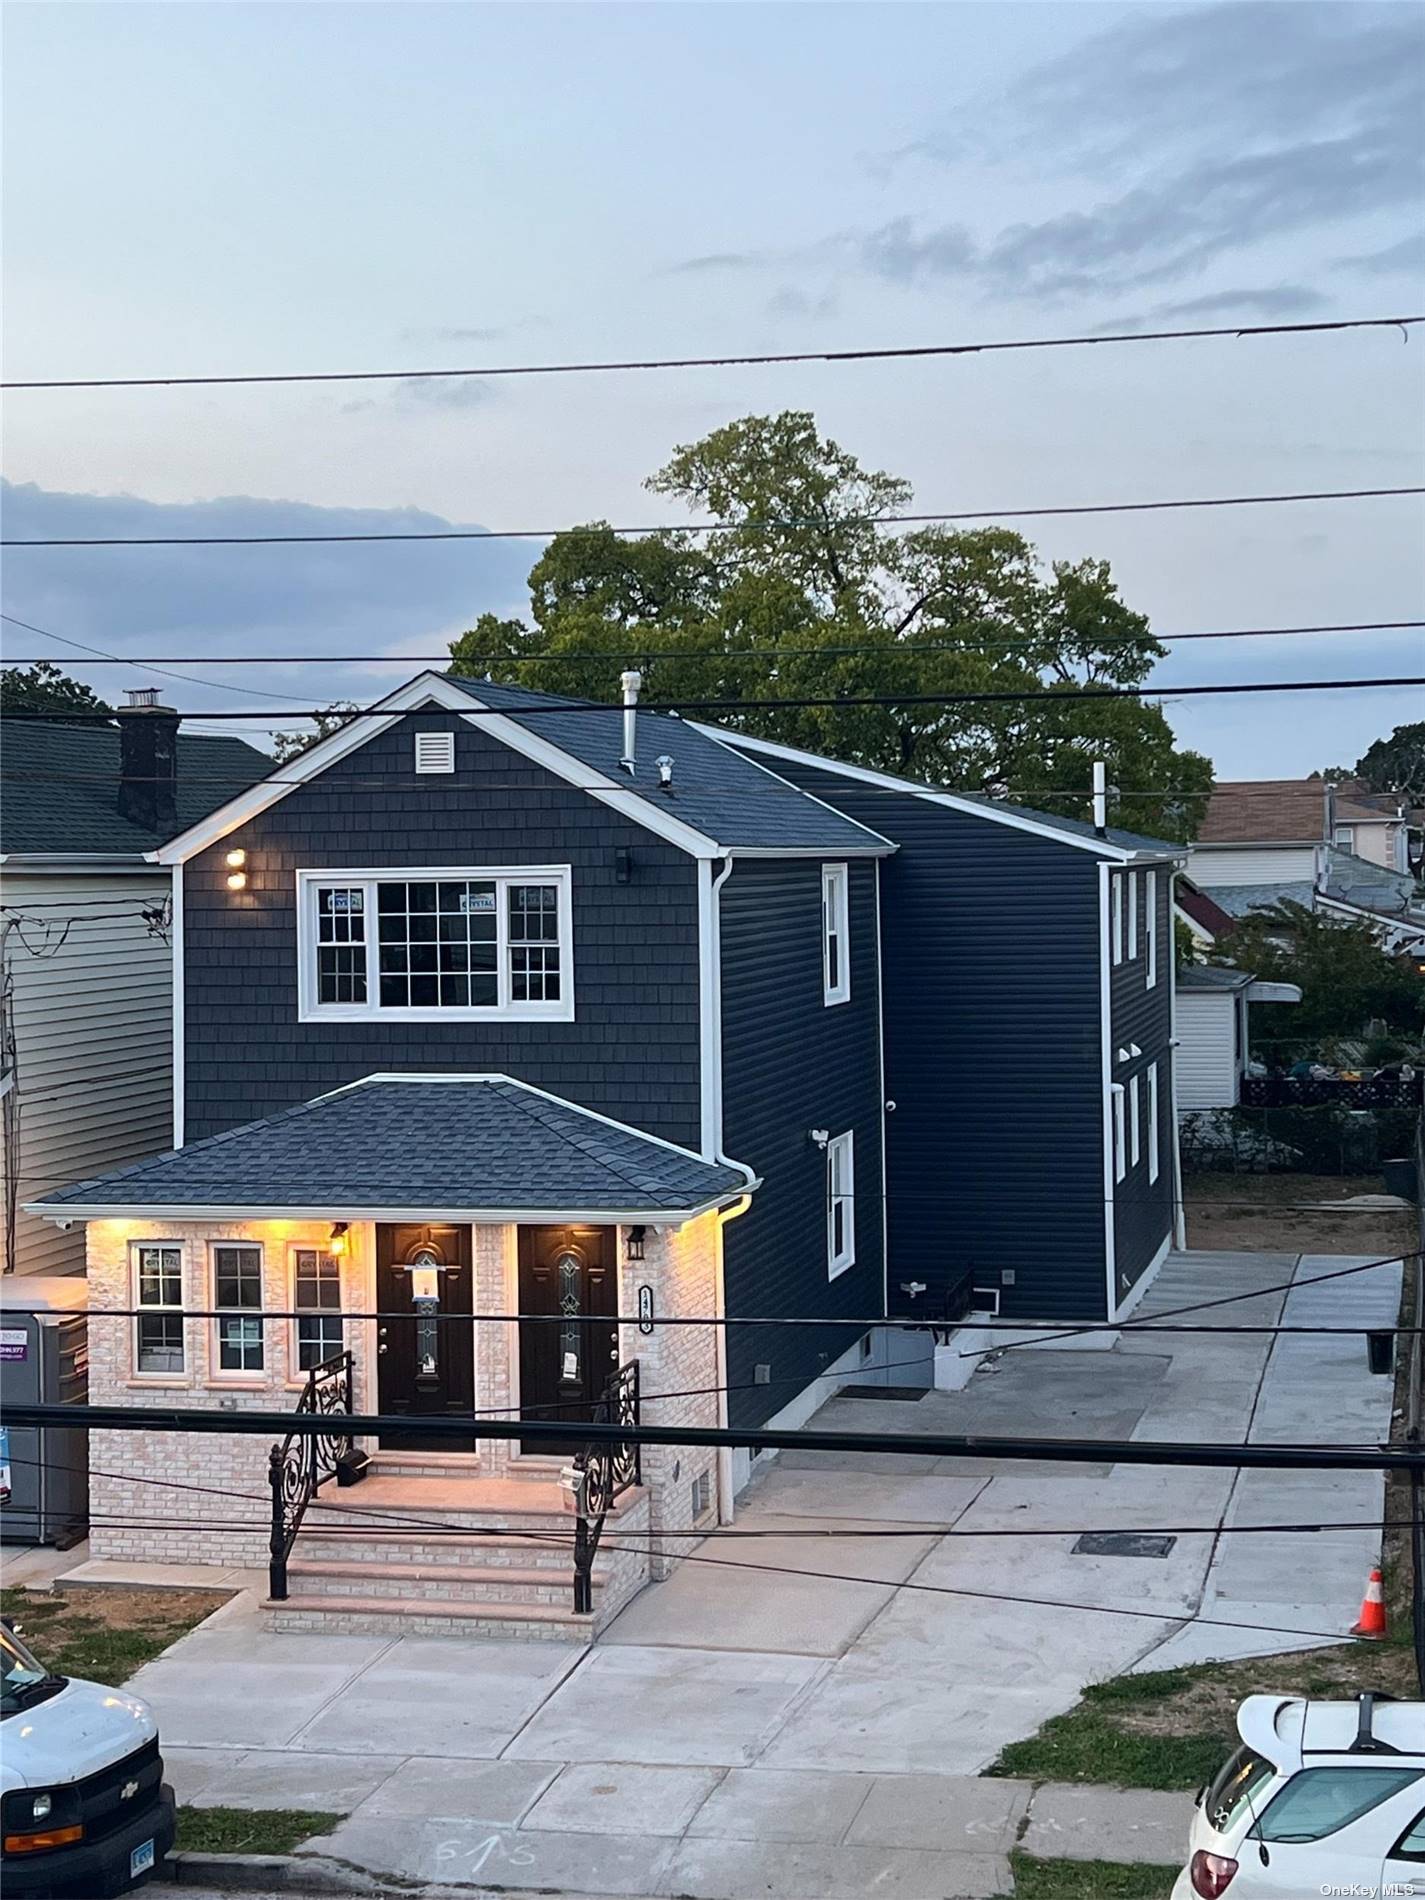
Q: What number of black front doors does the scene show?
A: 2